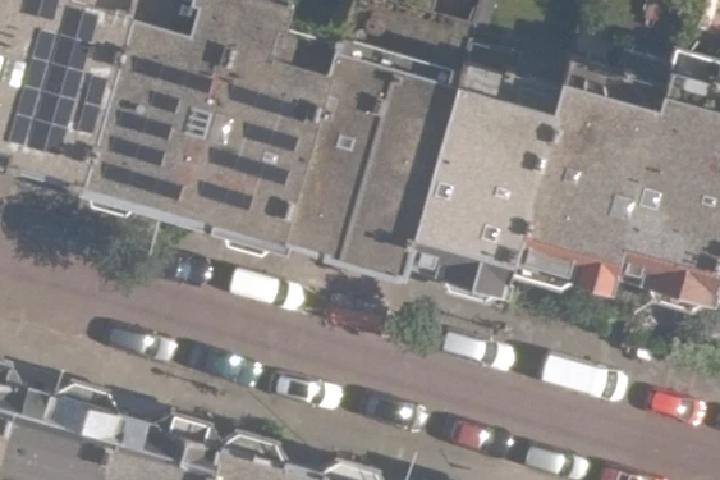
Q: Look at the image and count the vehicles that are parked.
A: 13